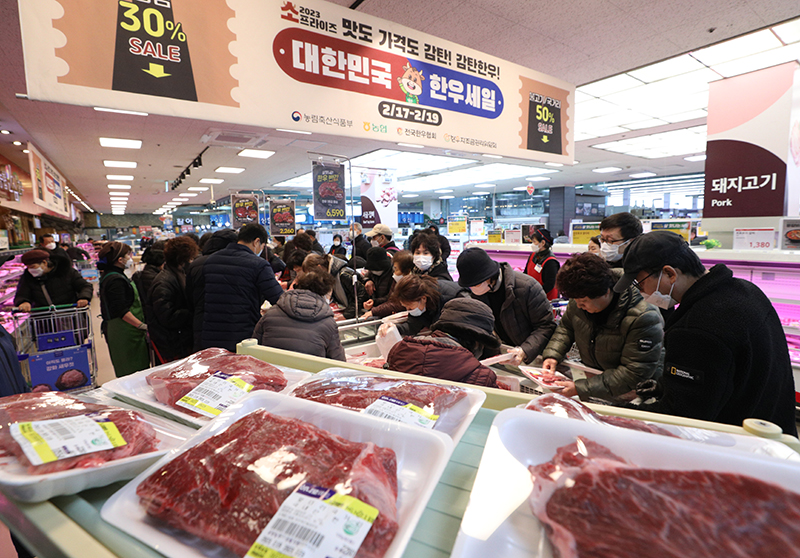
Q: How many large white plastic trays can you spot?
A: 6